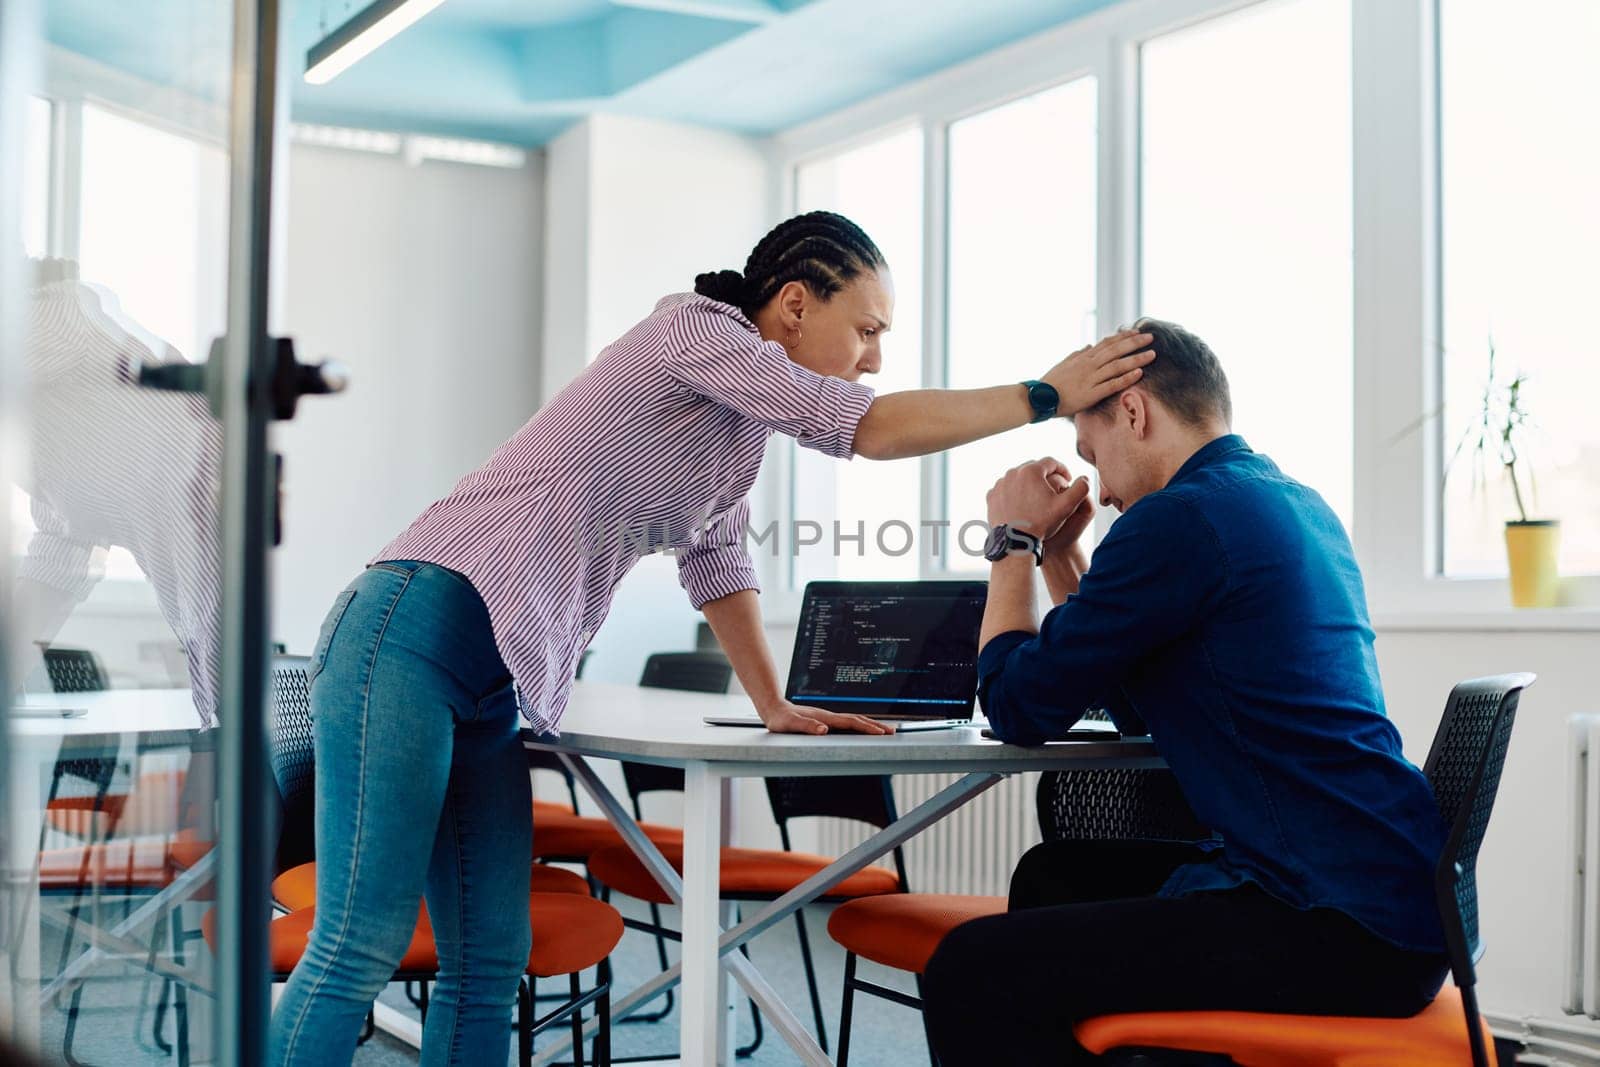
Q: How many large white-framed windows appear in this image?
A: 4